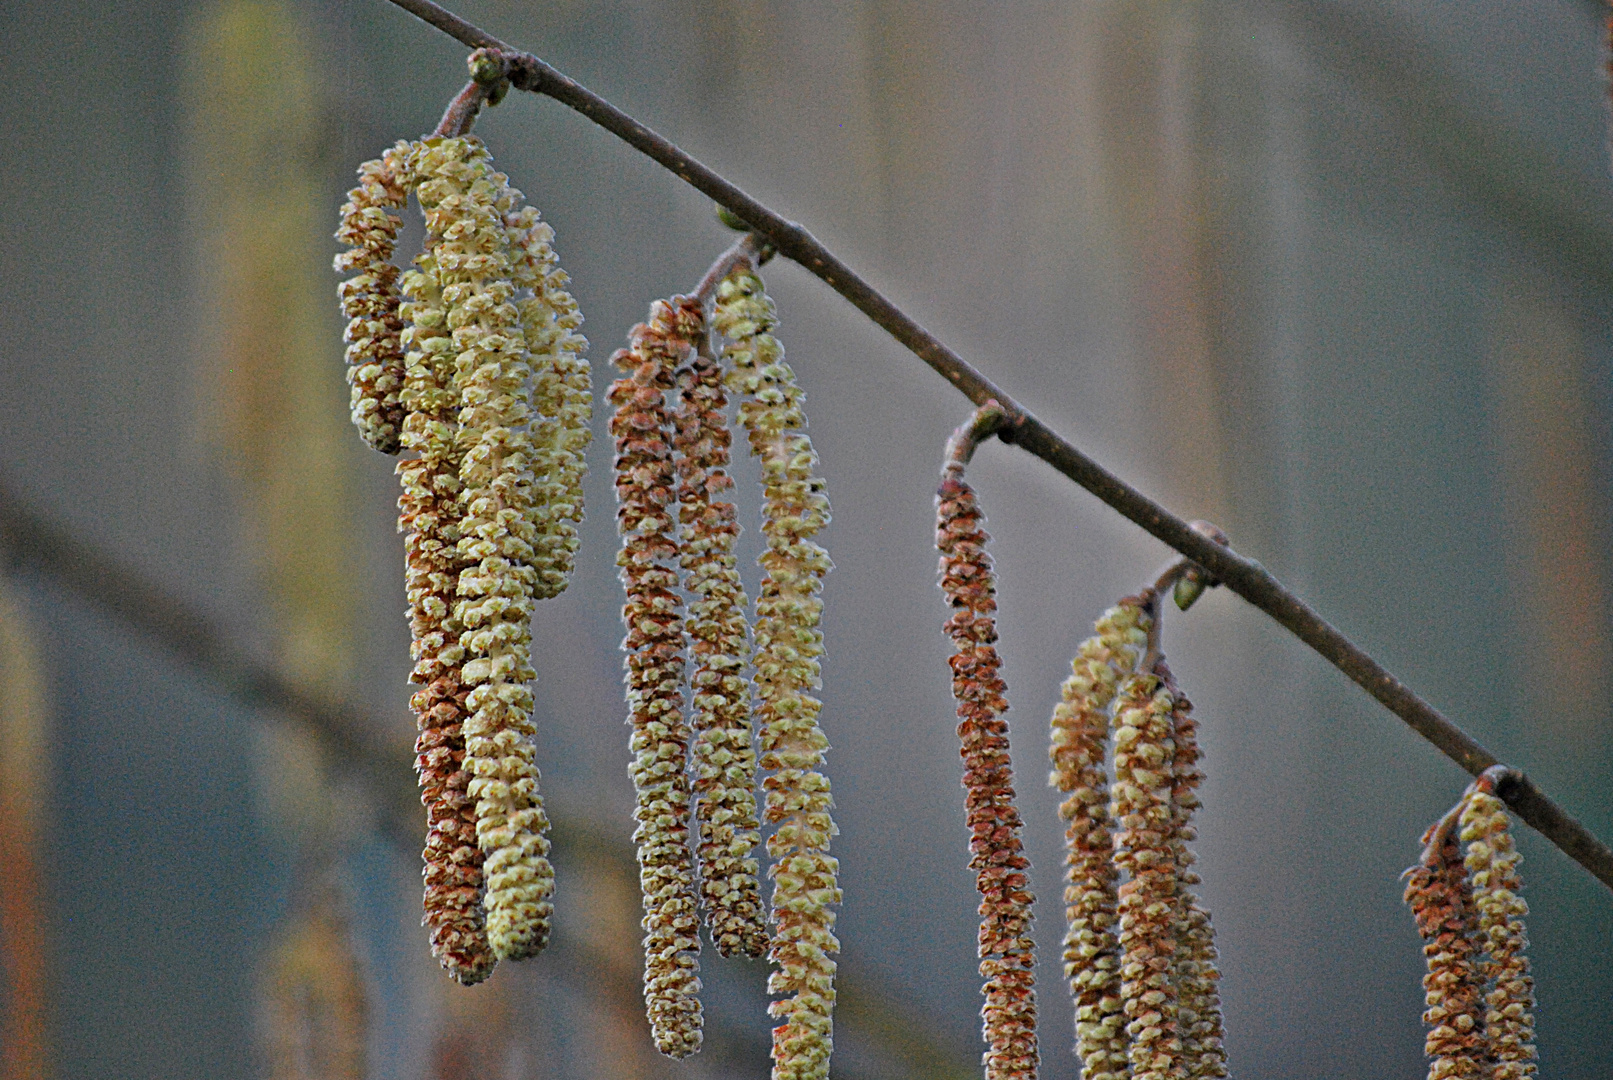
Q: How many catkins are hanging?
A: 13